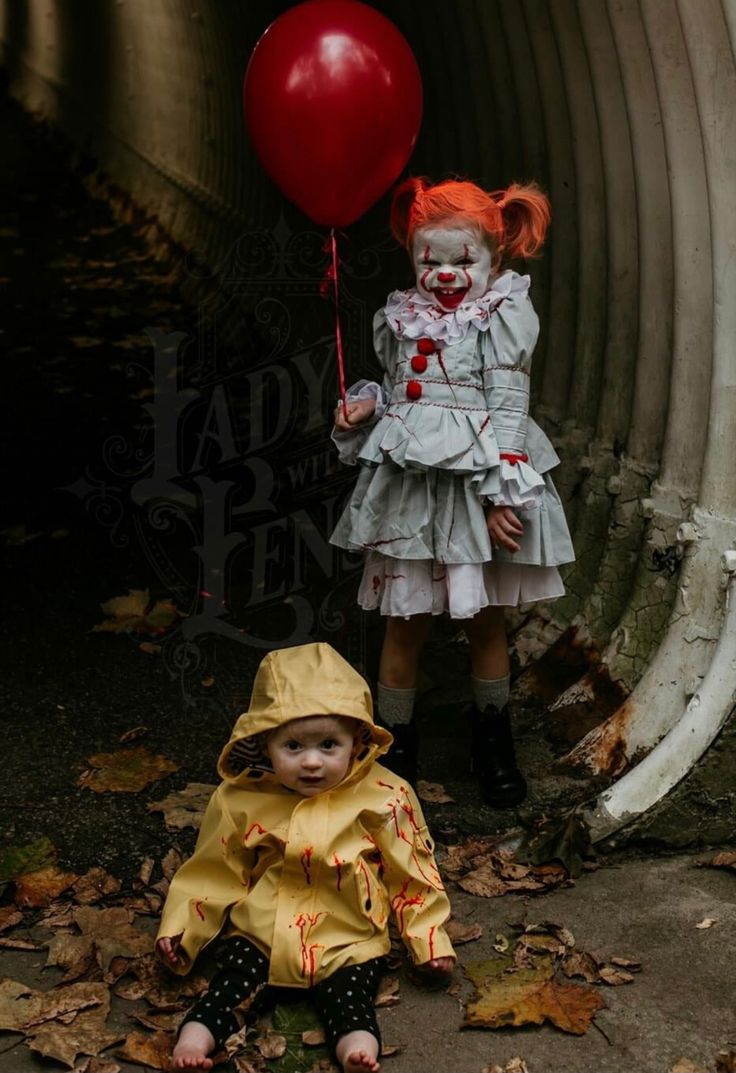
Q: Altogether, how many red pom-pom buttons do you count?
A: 3